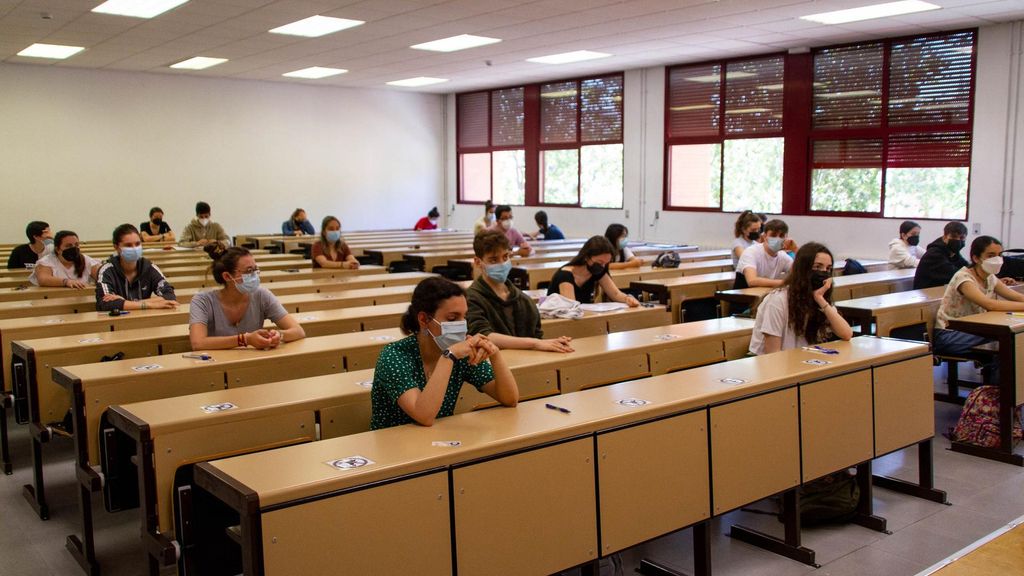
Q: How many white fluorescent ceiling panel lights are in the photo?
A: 9